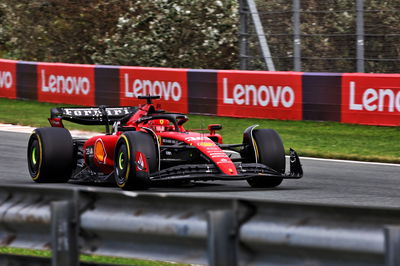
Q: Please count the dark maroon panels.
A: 4